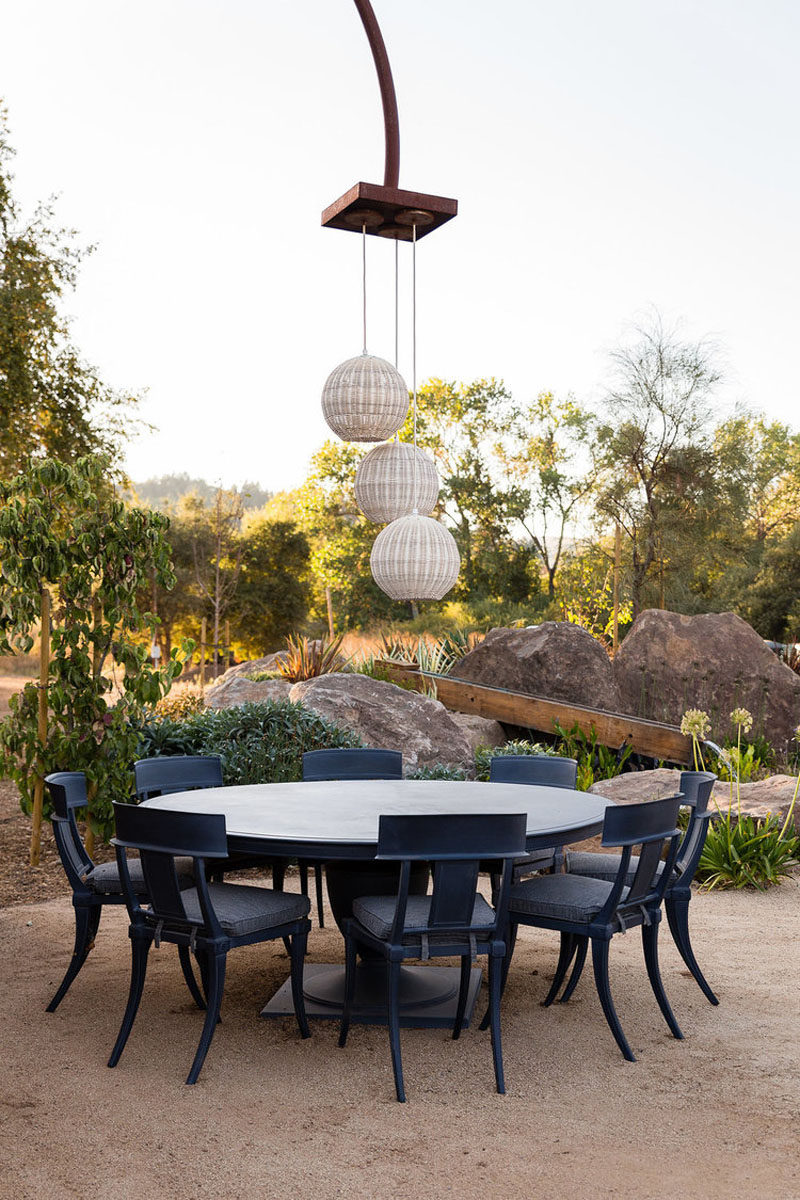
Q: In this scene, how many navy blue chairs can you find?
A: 8